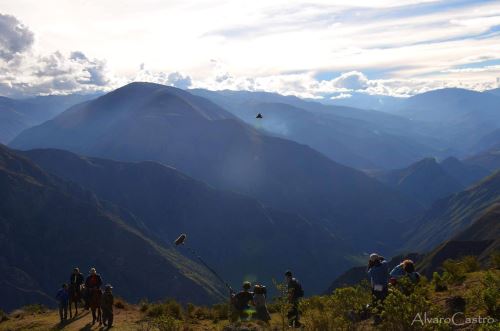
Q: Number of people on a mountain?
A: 9